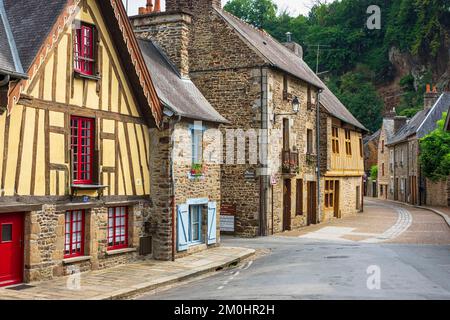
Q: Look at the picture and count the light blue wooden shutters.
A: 2